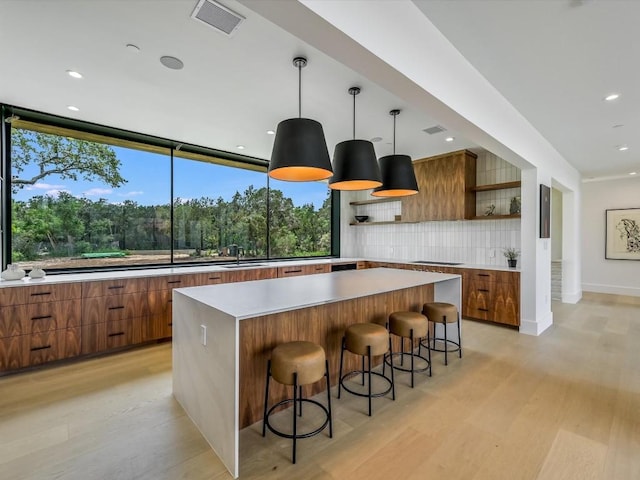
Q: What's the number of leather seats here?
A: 4